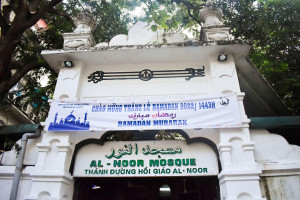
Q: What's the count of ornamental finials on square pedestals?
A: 2